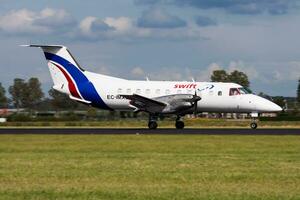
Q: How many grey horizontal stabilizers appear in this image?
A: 1